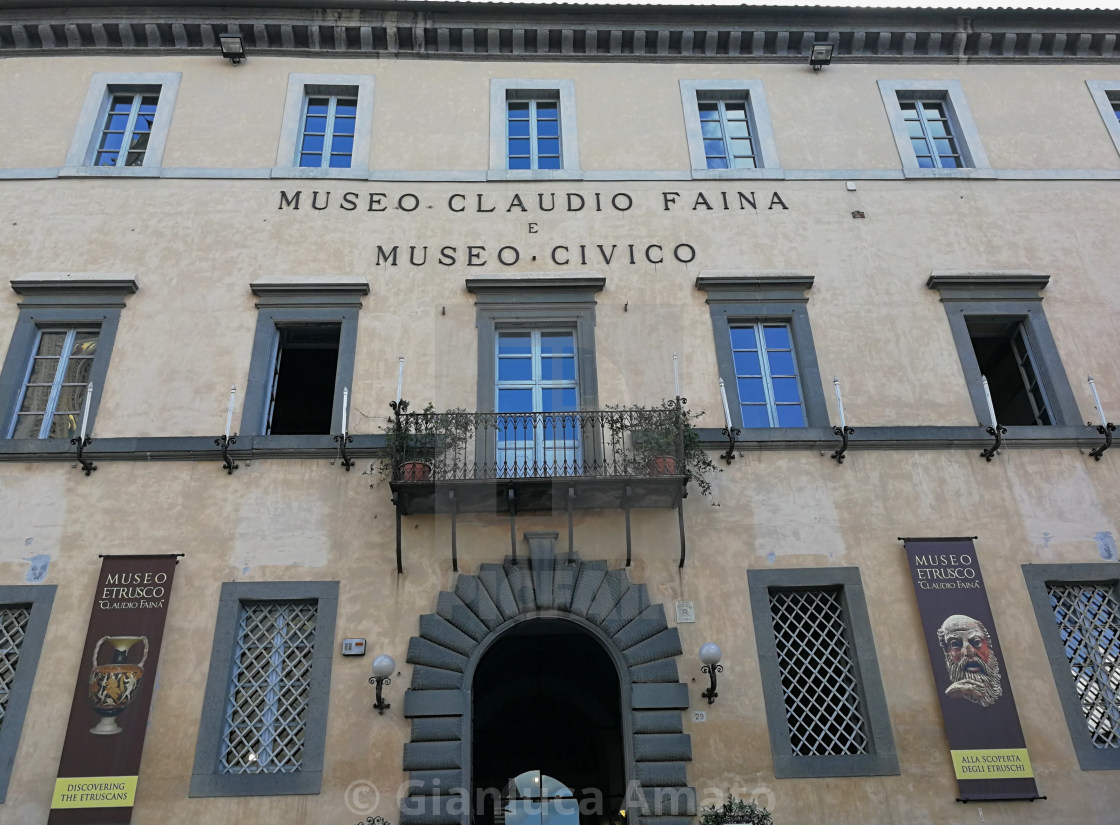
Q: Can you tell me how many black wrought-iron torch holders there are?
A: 9